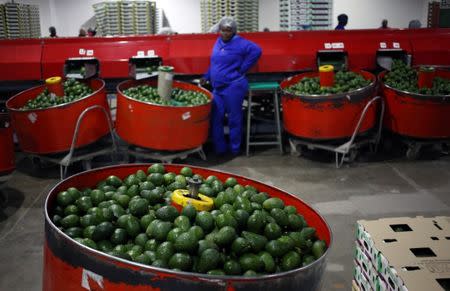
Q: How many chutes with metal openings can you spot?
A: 4